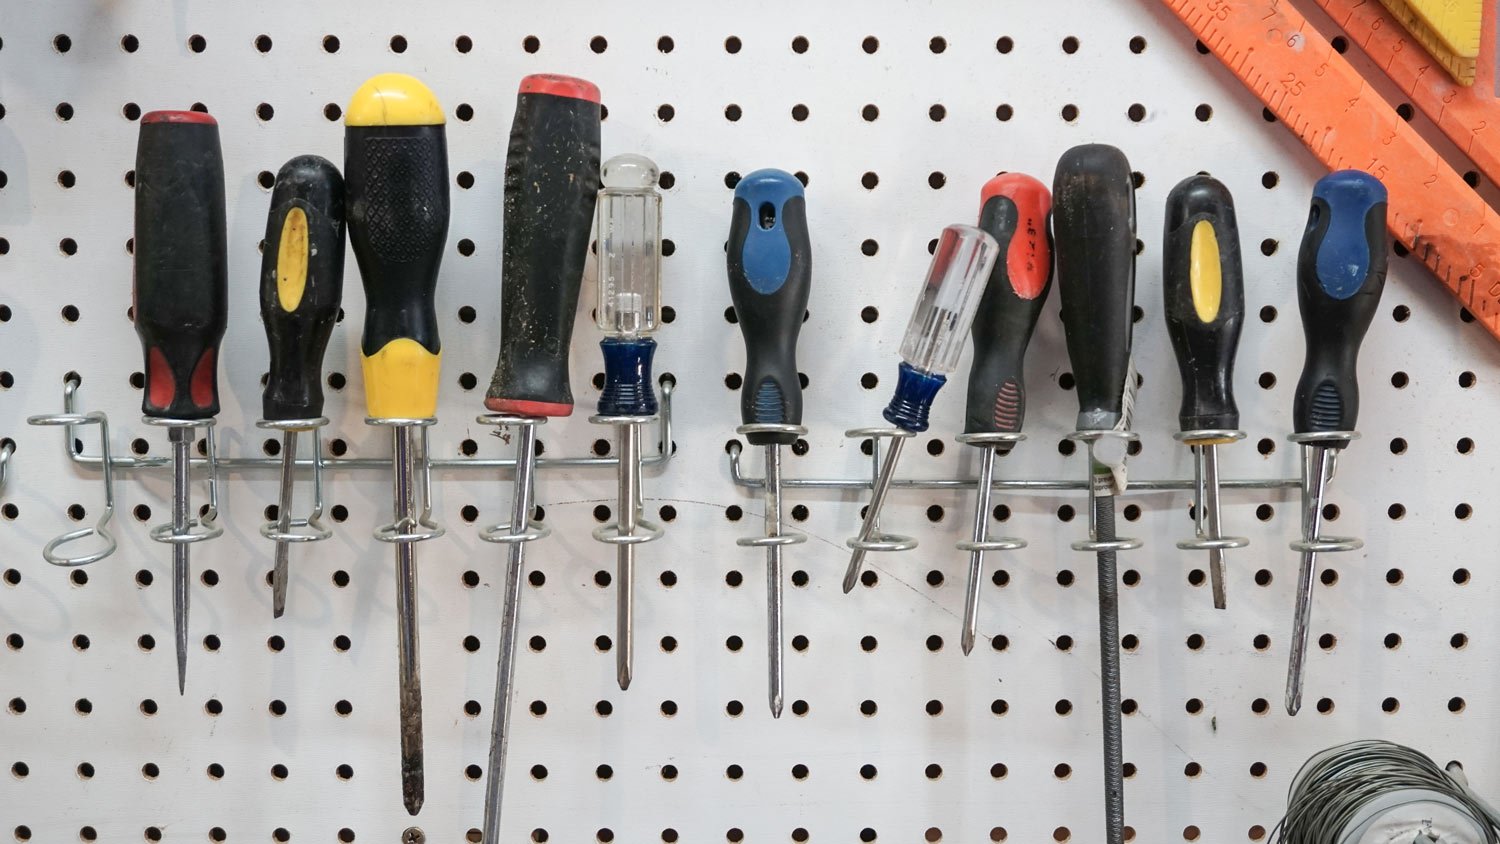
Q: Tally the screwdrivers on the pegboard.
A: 11